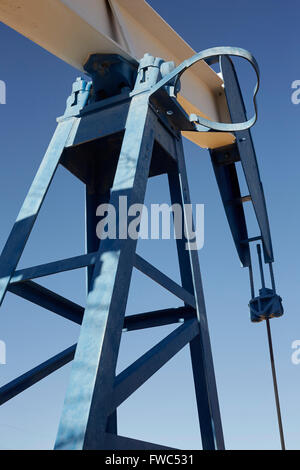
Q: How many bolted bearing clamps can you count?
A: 2